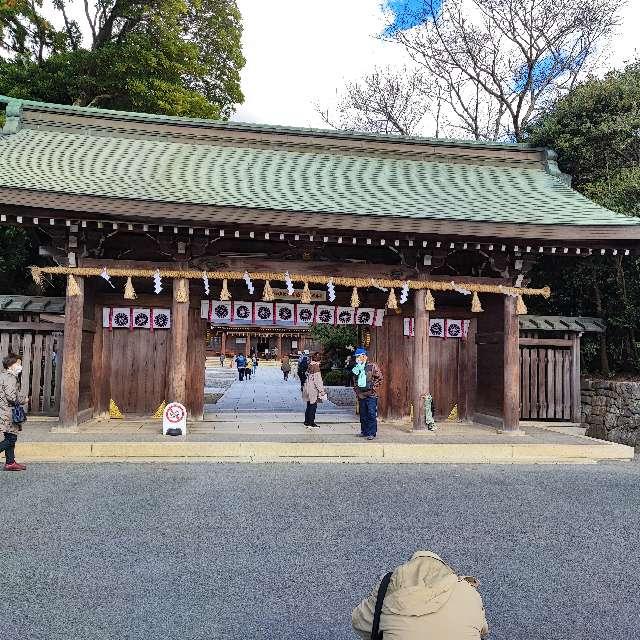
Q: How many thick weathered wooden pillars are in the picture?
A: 4